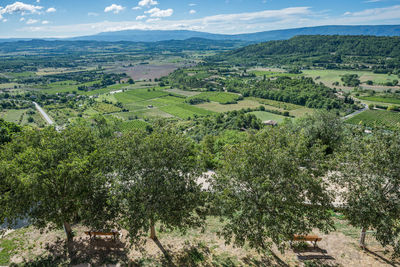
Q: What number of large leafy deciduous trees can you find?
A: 4